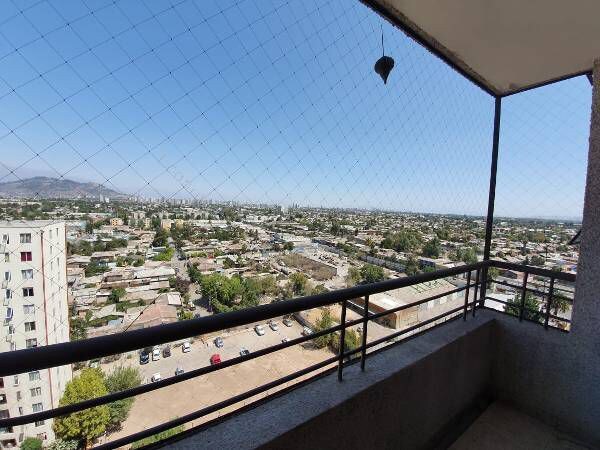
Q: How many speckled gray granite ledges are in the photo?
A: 1